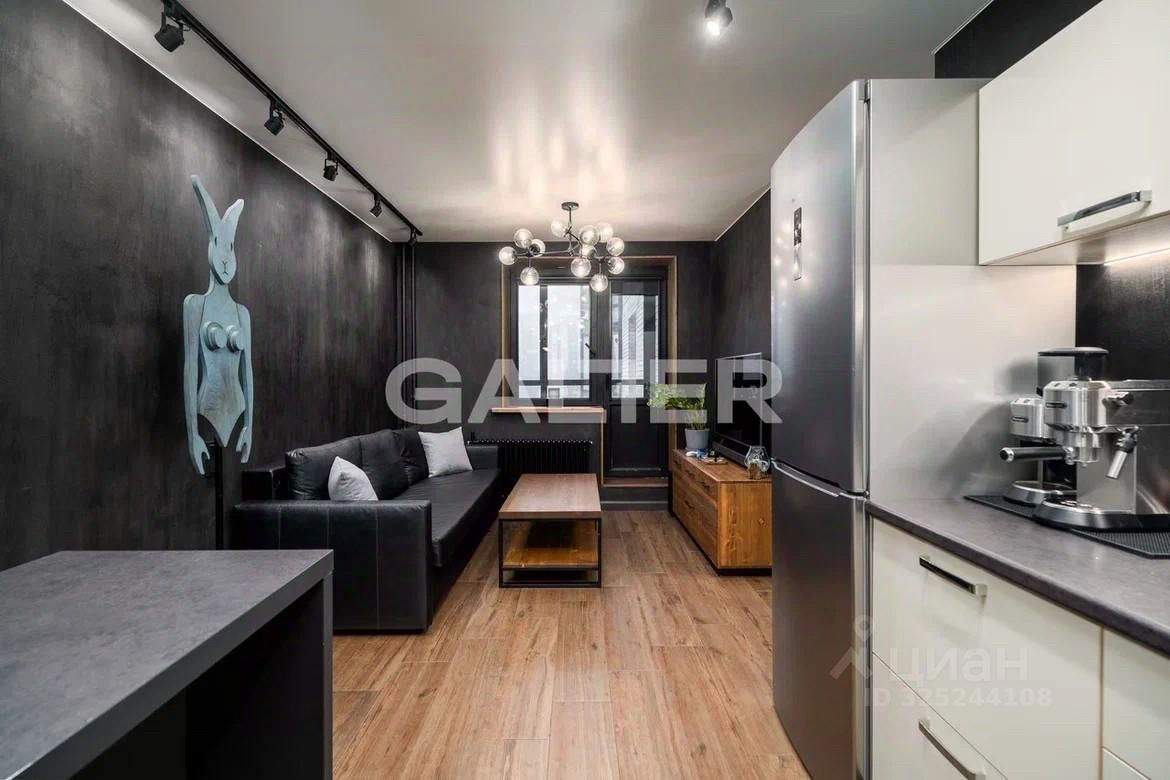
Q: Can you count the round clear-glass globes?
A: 12